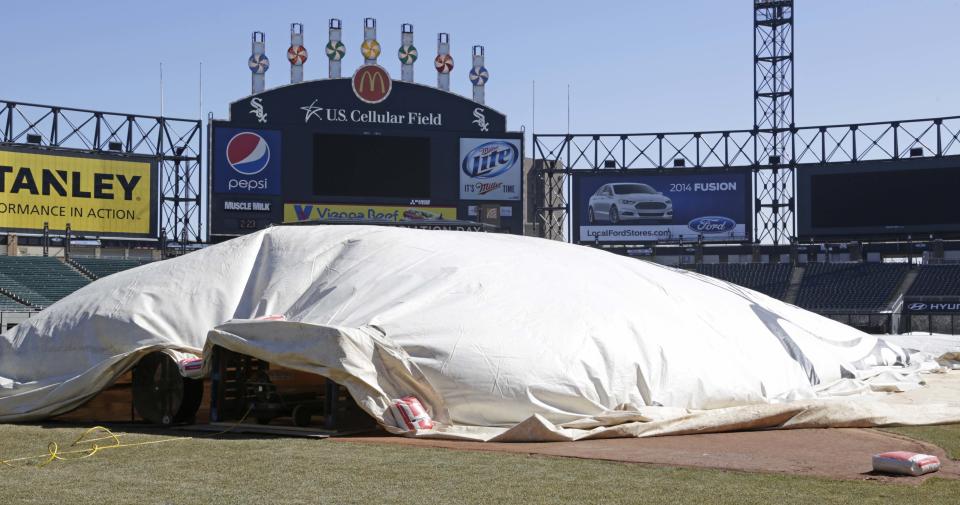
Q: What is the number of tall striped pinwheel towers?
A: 7